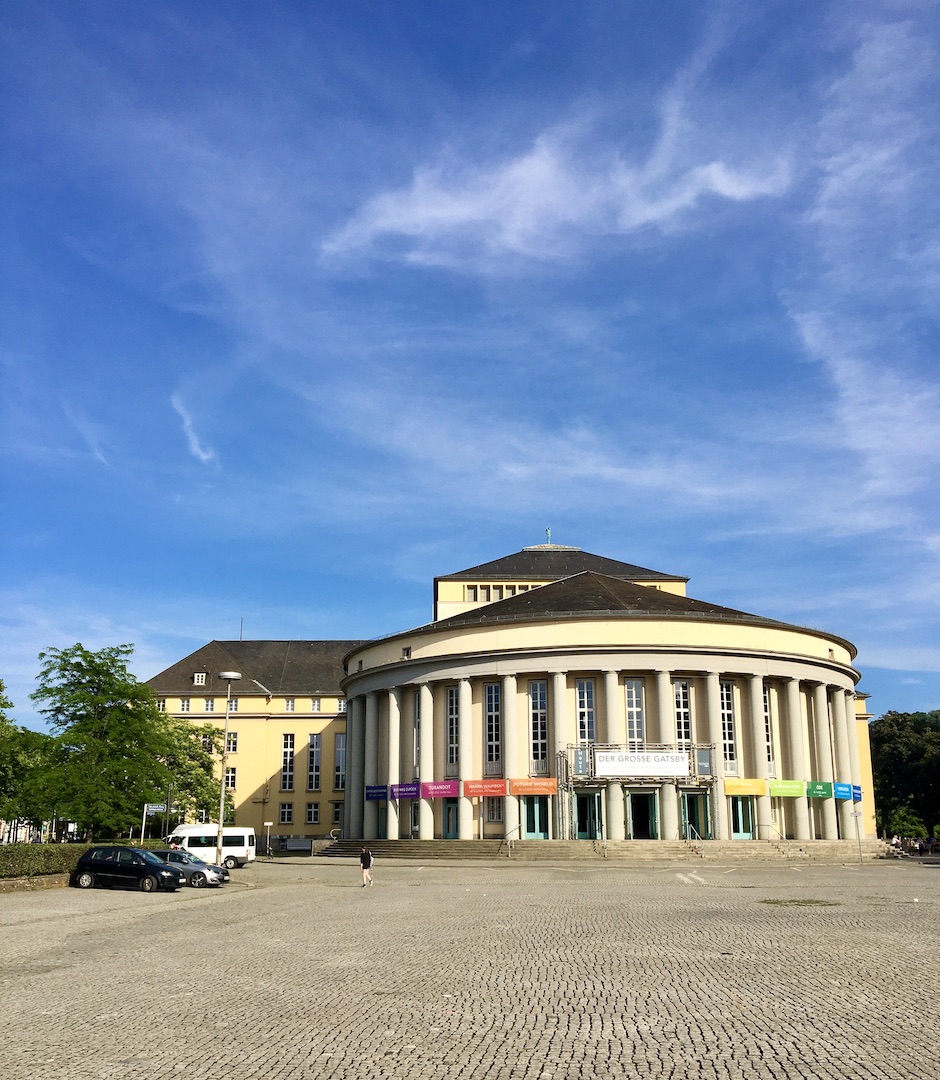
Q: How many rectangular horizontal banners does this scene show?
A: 11